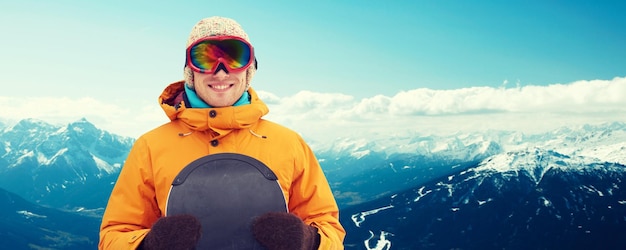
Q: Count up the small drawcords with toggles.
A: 2